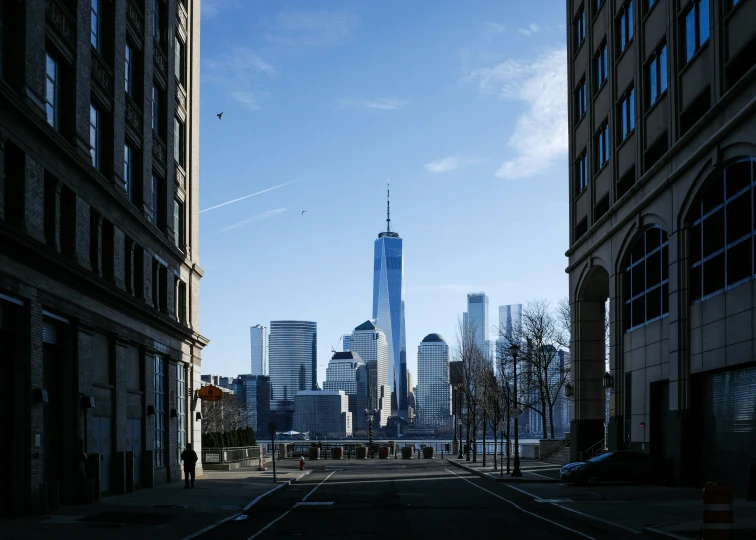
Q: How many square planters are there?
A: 6